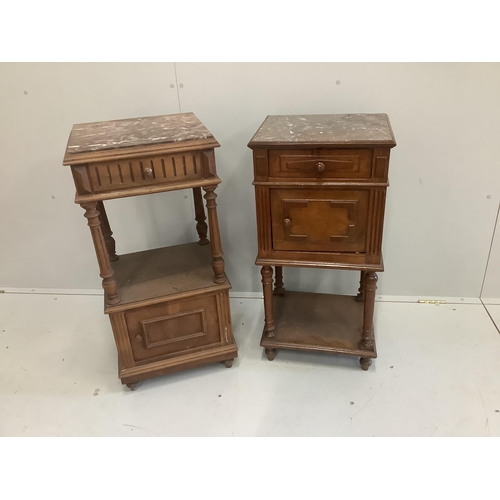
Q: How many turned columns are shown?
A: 8